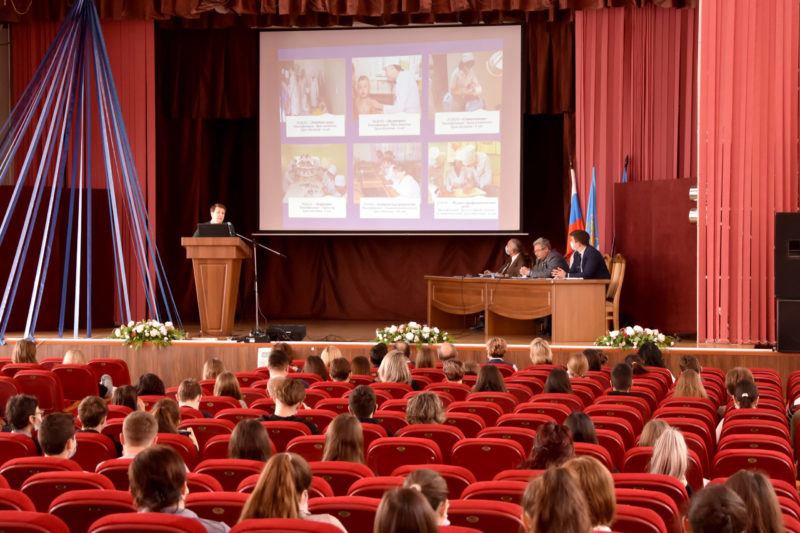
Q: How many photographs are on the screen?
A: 6